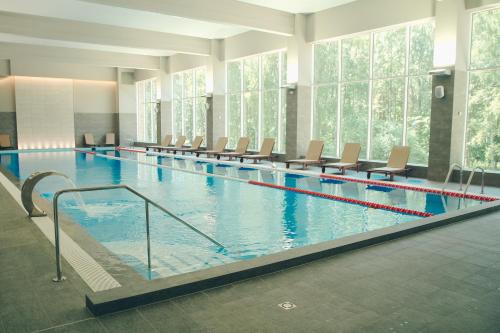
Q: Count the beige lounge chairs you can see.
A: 12